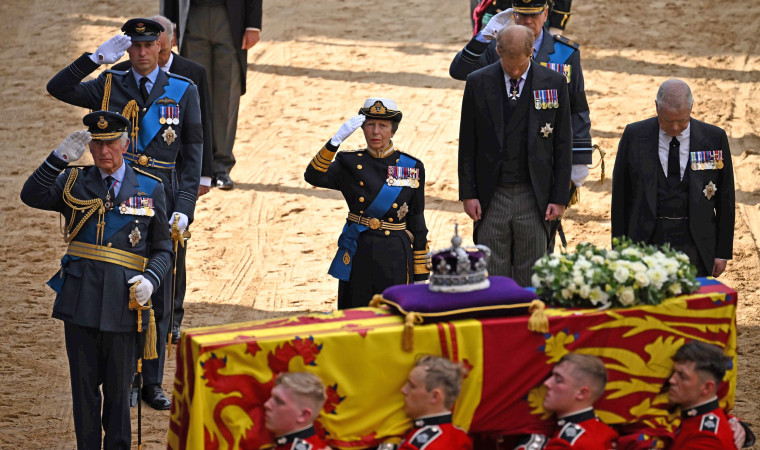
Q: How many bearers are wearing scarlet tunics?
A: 4